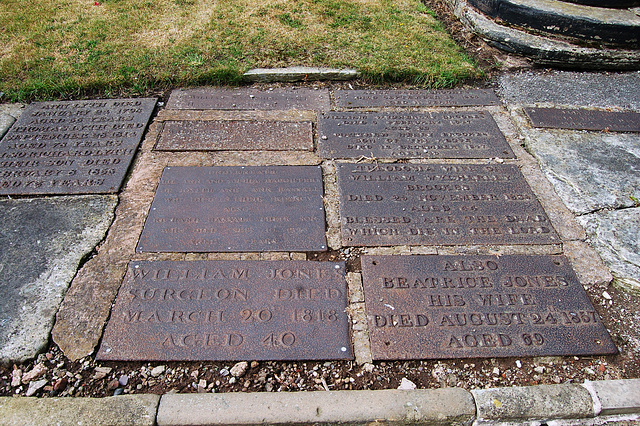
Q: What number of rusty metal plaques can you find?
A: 10